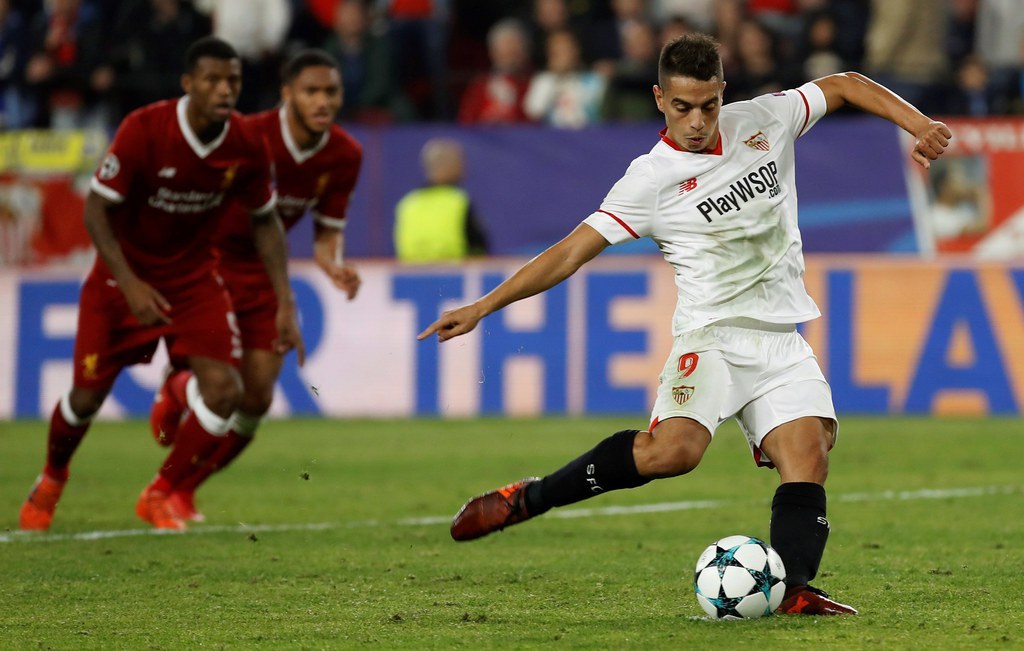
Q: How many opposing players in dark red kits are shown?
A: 2